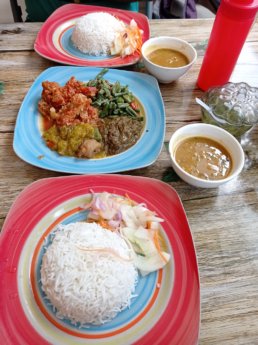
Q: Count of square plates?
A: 3